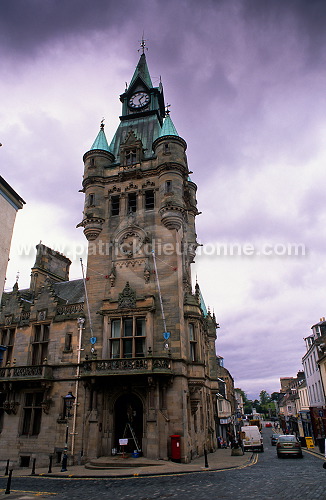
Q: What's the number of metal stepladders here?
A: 1